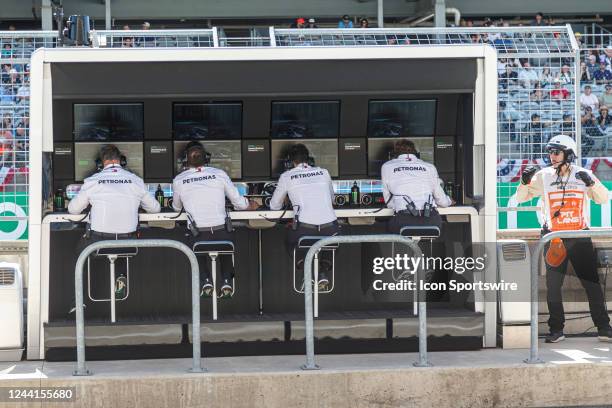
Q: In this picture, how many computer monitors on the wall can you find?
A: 8